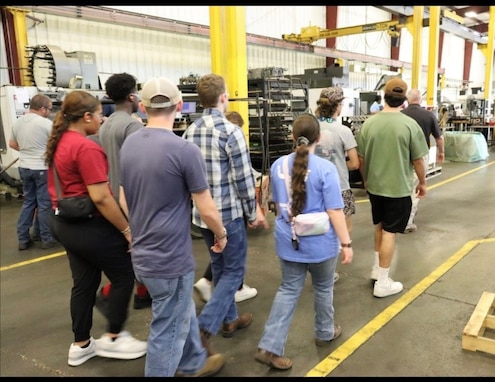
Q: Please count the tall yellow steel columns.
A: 5